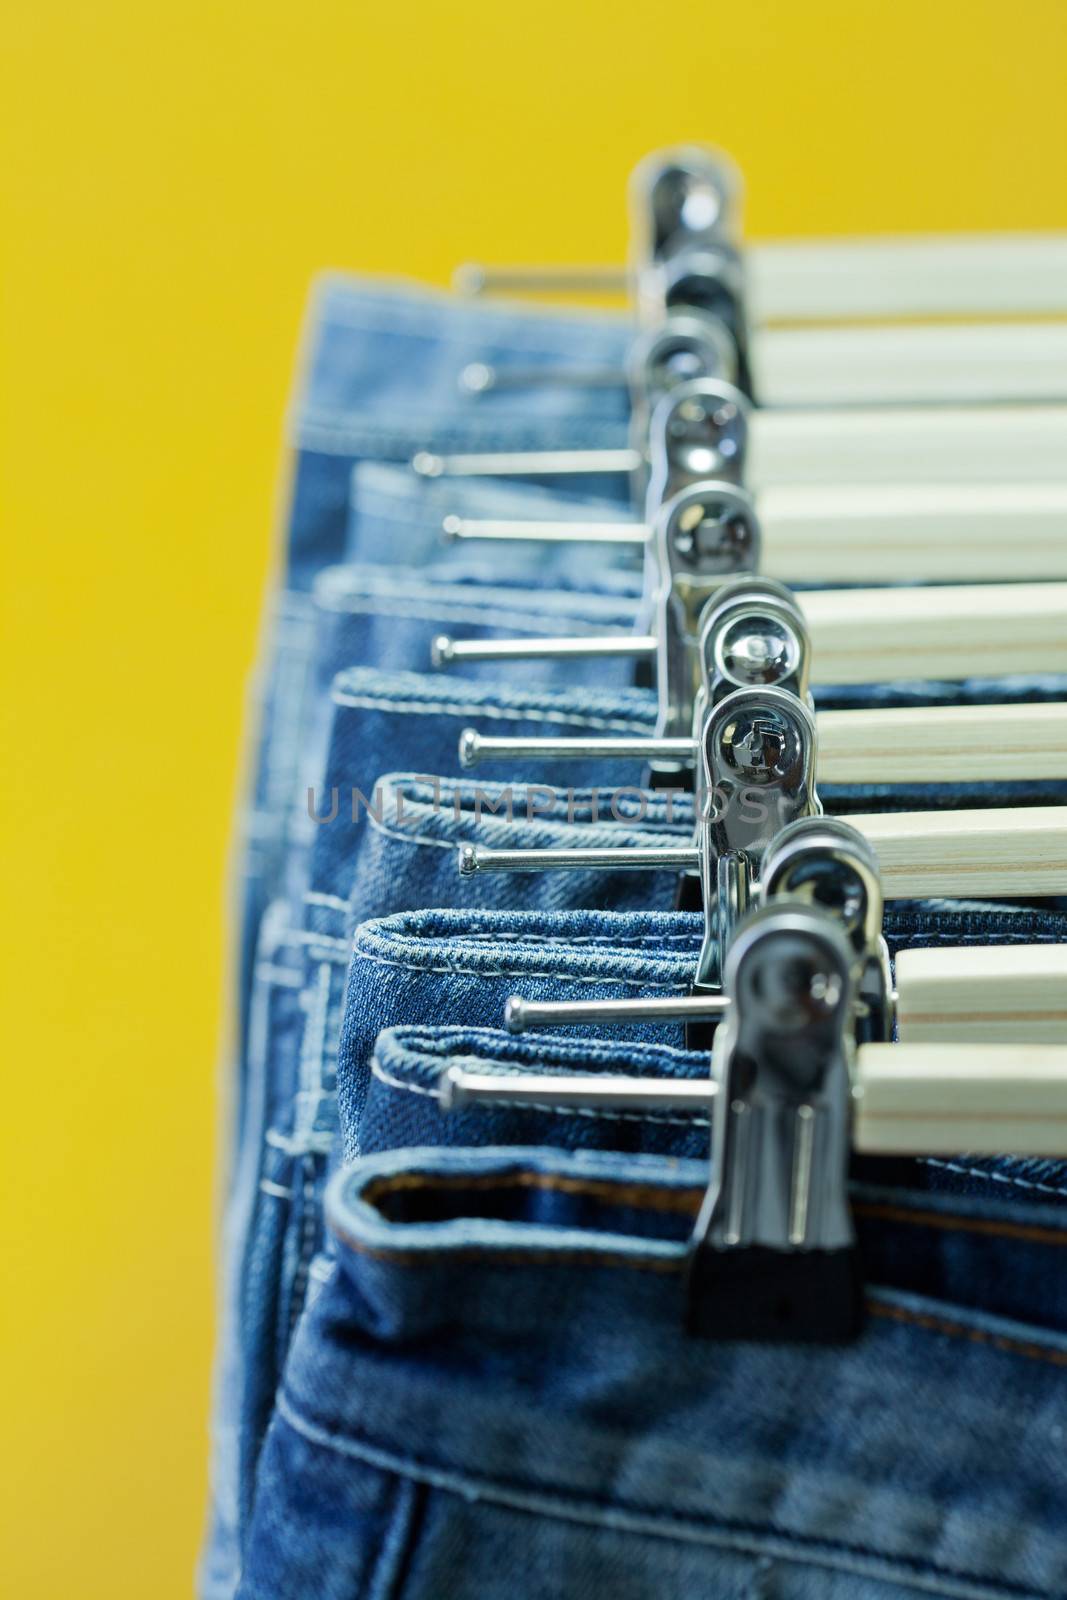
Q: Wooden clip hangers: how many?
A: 9